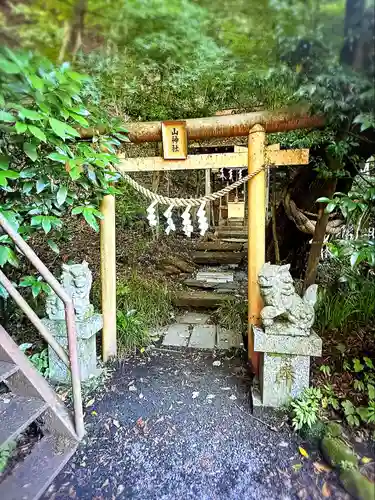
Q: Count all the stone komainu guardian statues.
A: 2